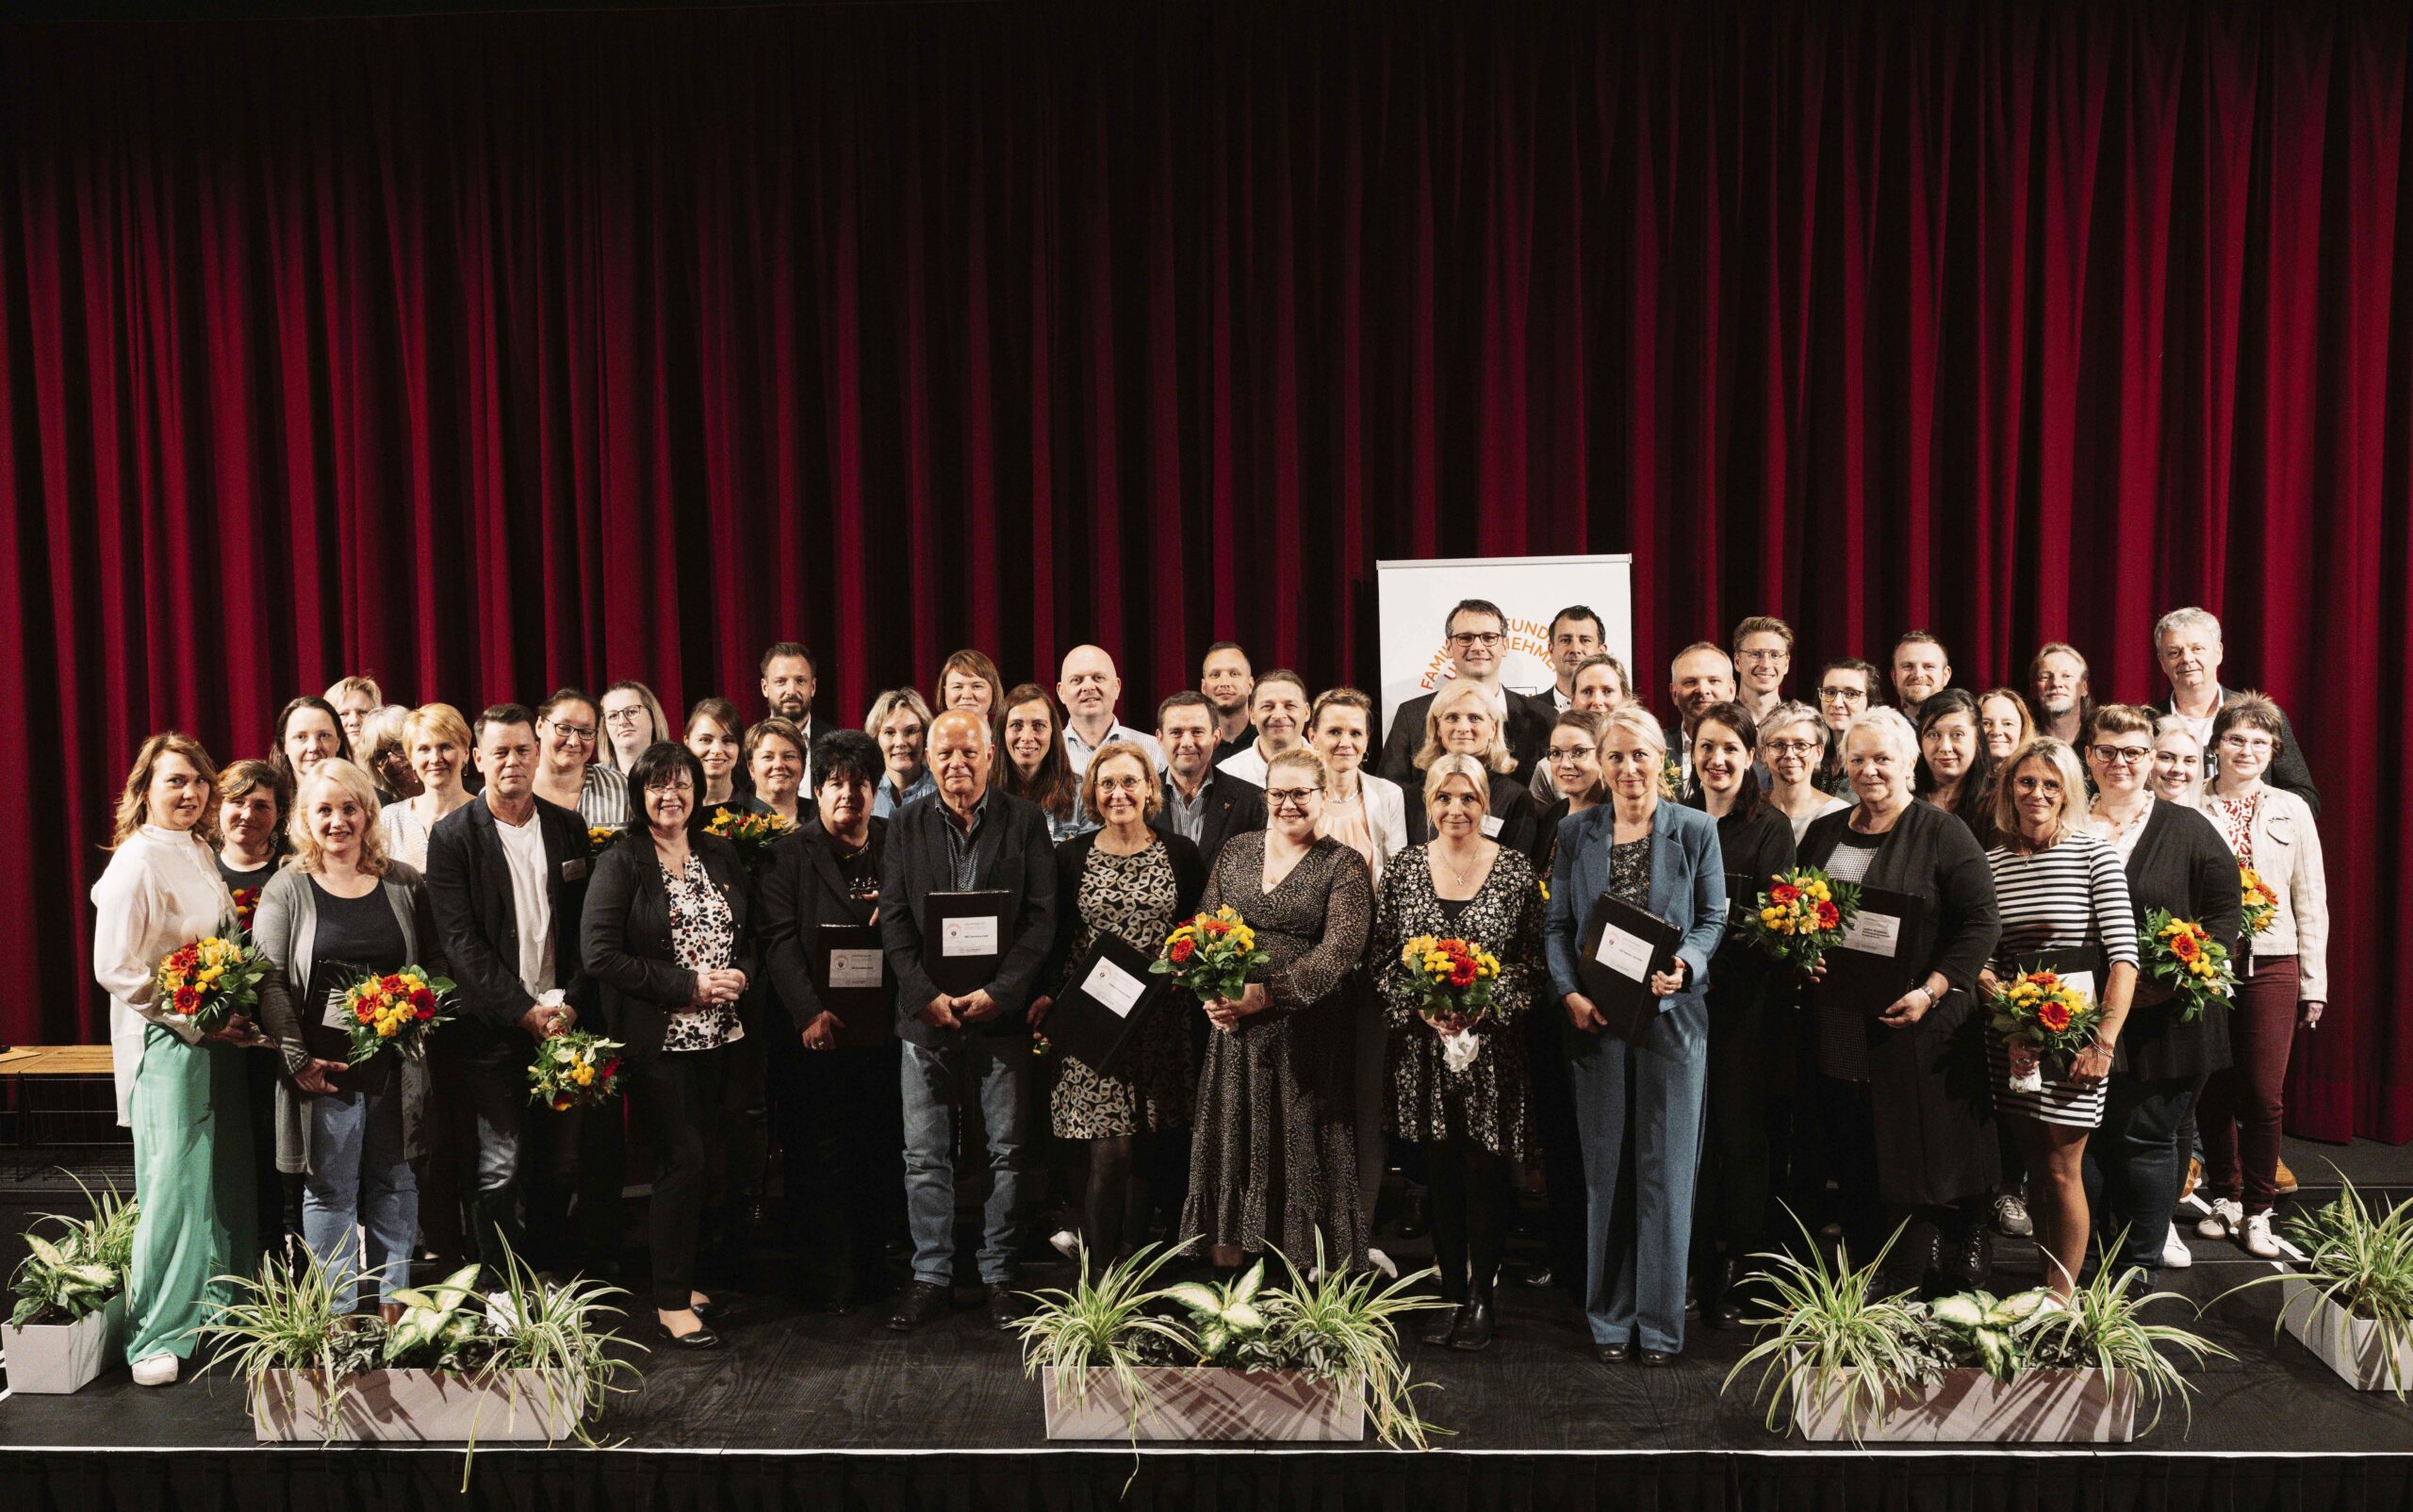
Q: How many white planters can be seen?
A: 5